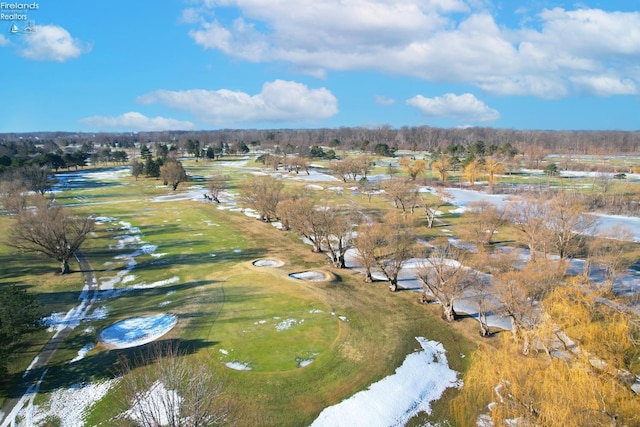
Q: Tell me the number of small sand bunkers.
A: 2